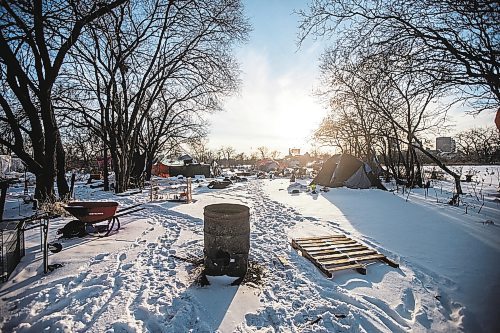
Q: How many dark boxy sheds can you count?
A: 1